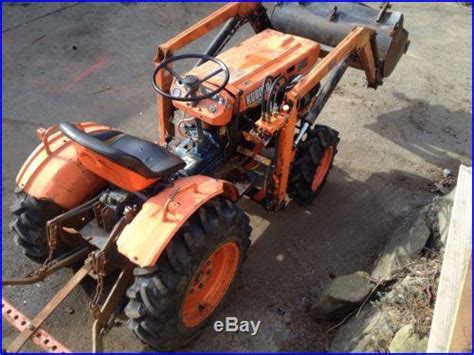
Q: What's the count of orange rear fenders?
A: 2